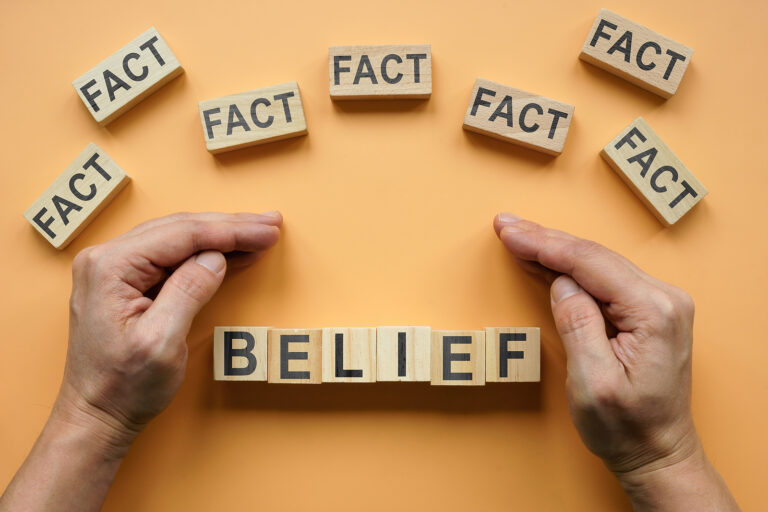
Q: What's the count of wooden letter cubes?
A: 6